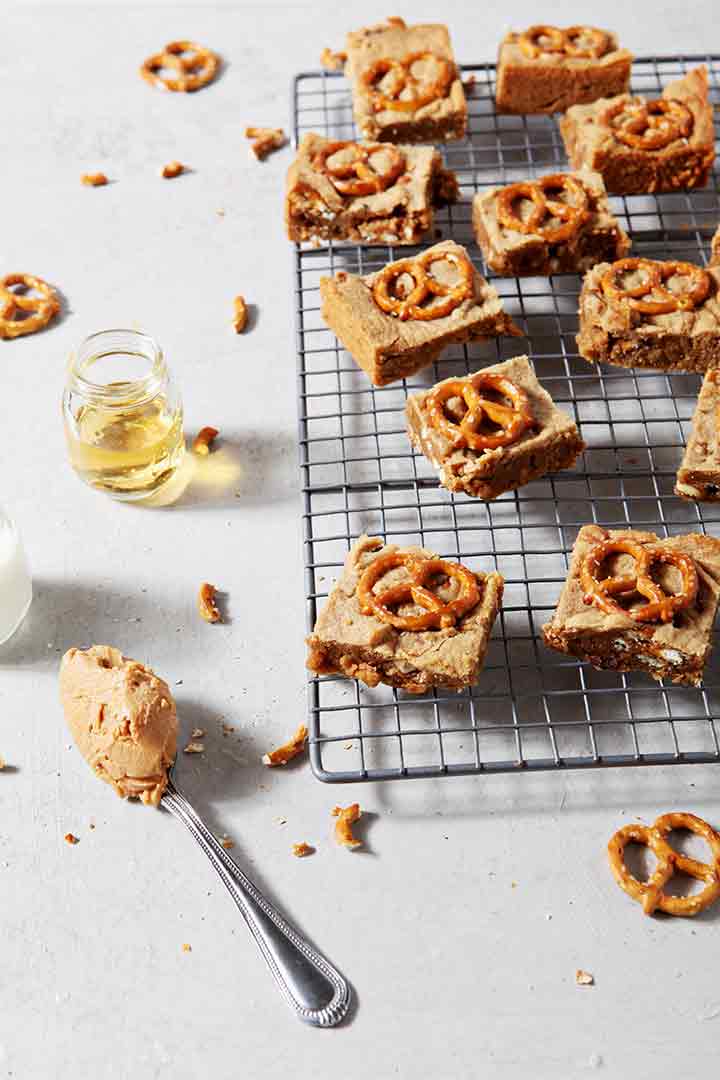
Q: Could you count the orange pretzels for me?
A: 13